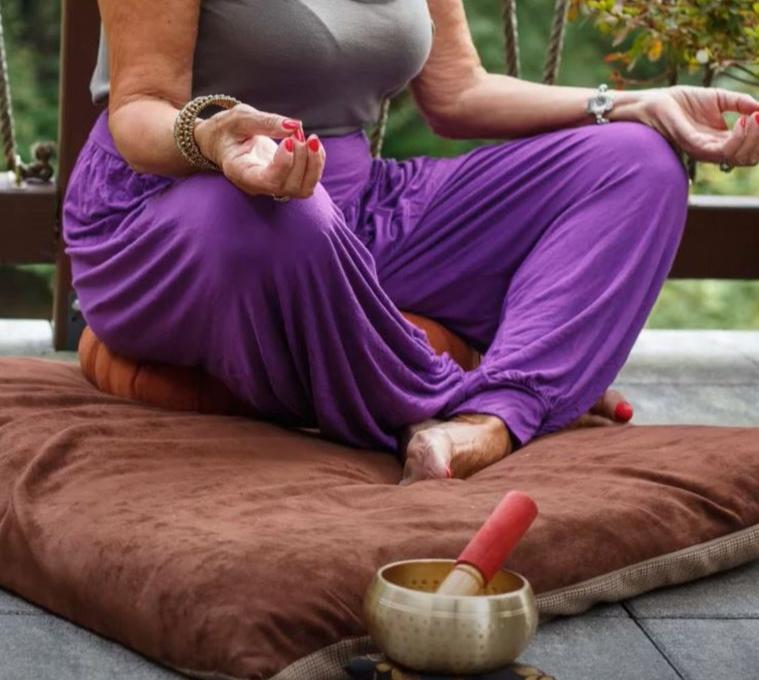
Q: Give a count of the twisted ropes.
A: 4